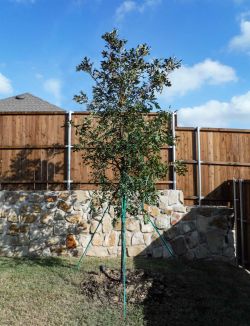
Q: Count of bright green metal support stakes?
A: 3